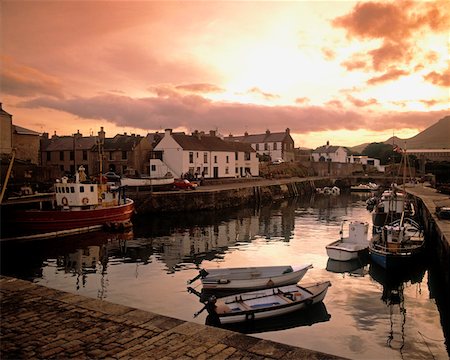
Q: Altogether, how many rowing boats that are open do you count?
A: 2